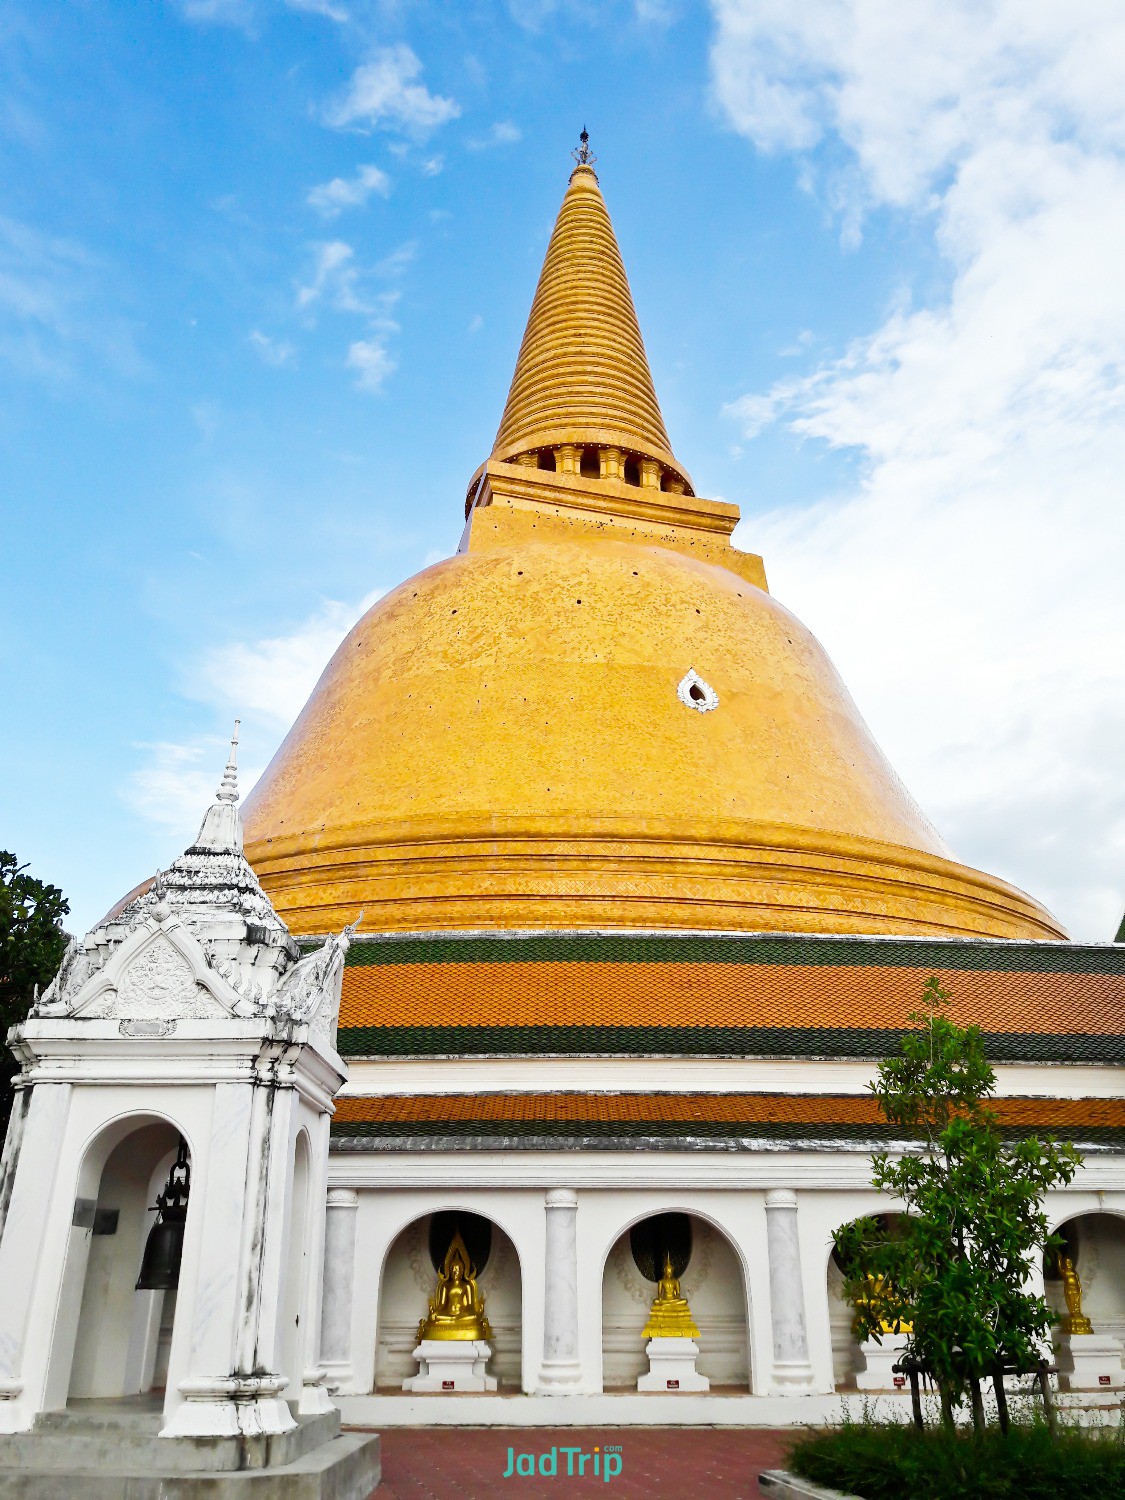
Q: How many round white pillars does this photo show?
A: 3